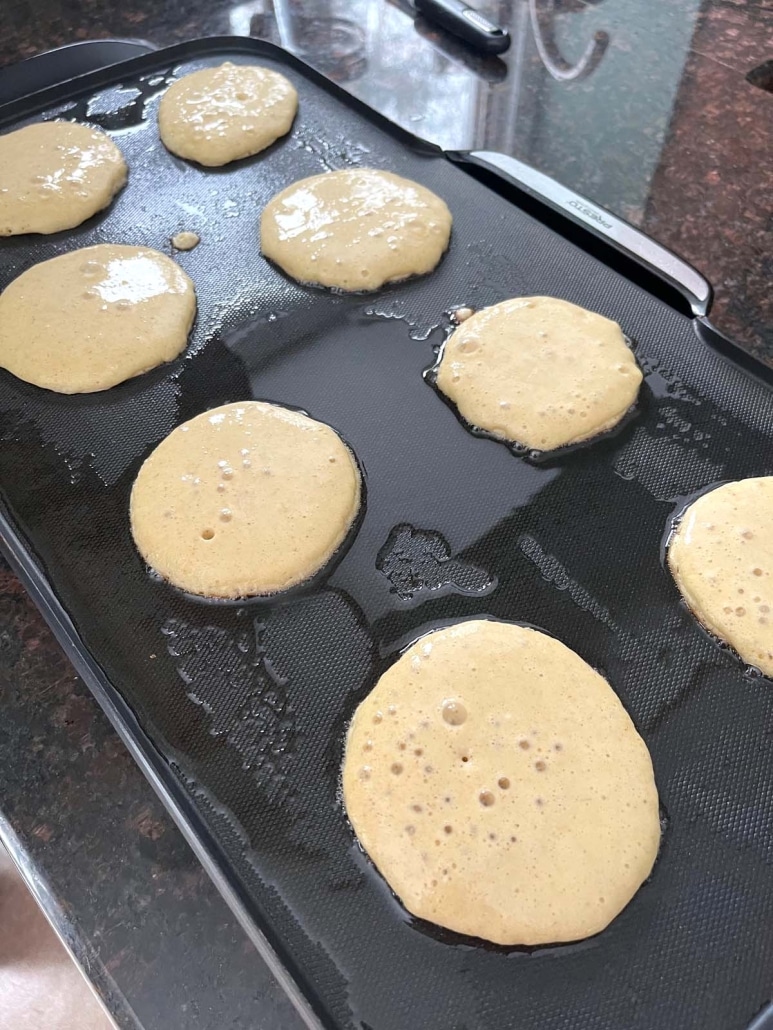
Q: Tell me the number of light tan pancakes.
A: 8